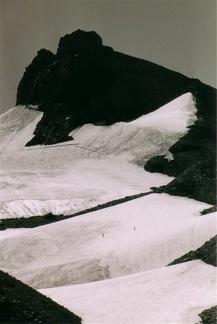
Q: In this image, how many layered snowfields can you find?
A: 3